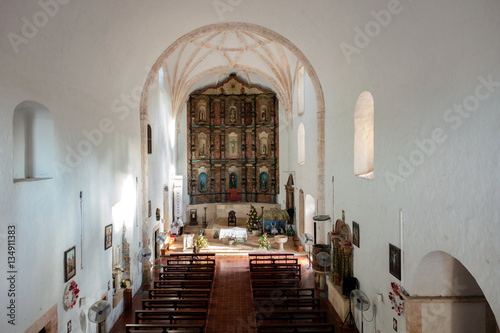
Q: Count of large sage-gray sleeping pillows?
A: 0